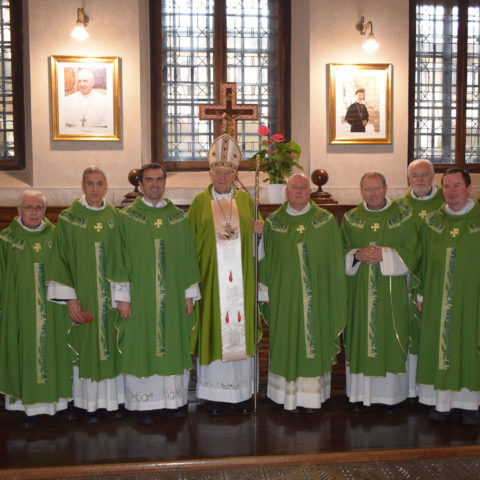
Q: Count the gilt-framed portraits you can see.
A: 2